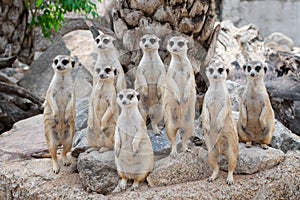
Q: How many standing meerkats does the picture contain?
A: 8